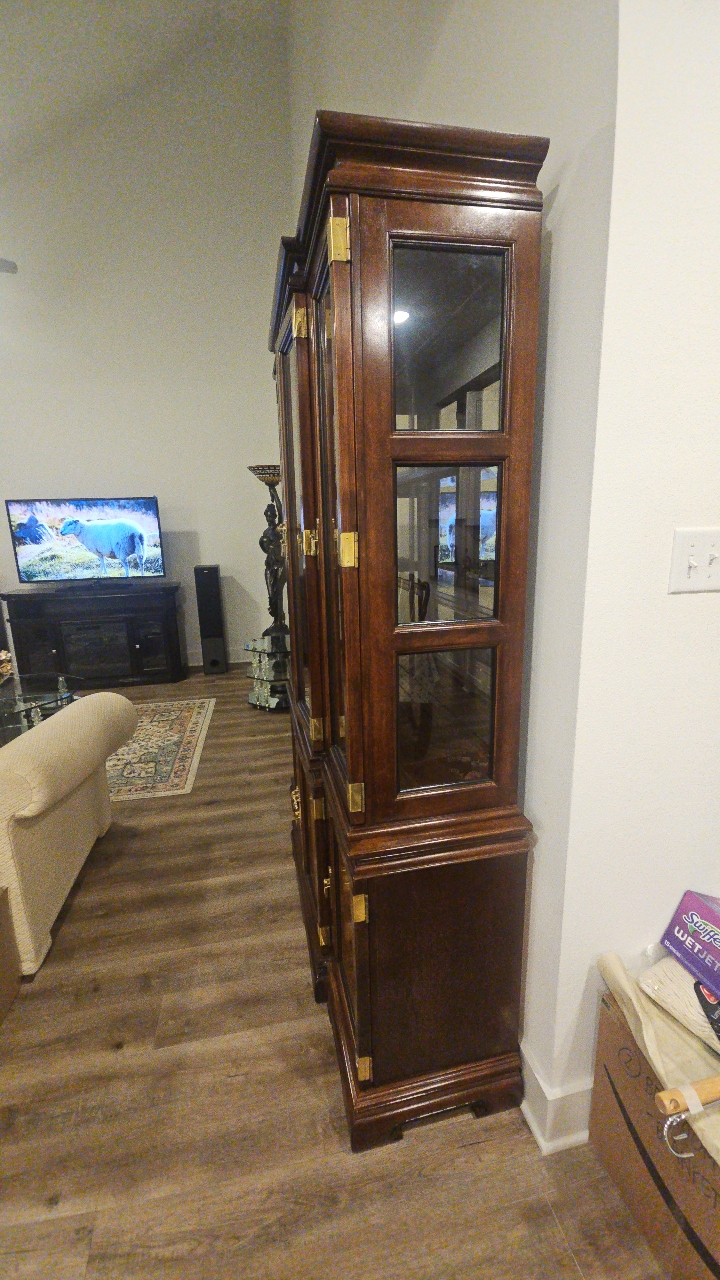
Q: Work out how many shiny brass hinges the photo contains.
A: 10